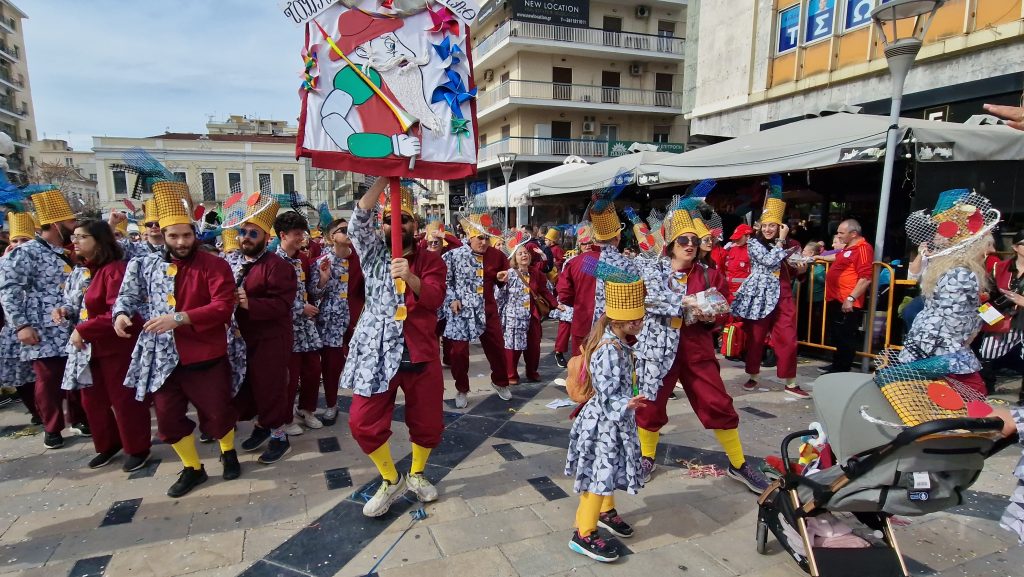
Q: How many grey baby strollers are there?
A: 1